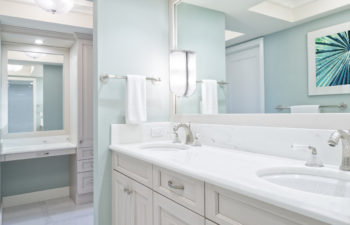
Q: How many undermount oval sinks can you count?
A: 2